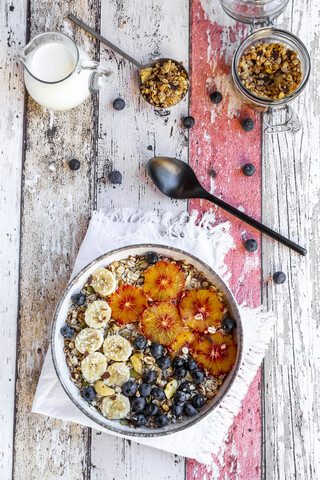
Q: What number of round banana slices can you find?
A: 7